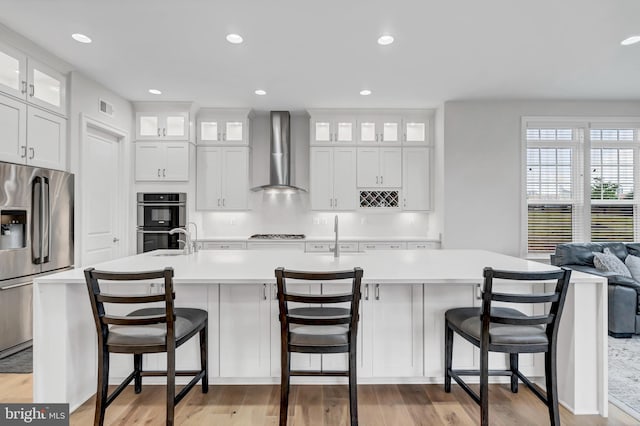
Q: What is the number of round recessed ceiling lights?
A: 7